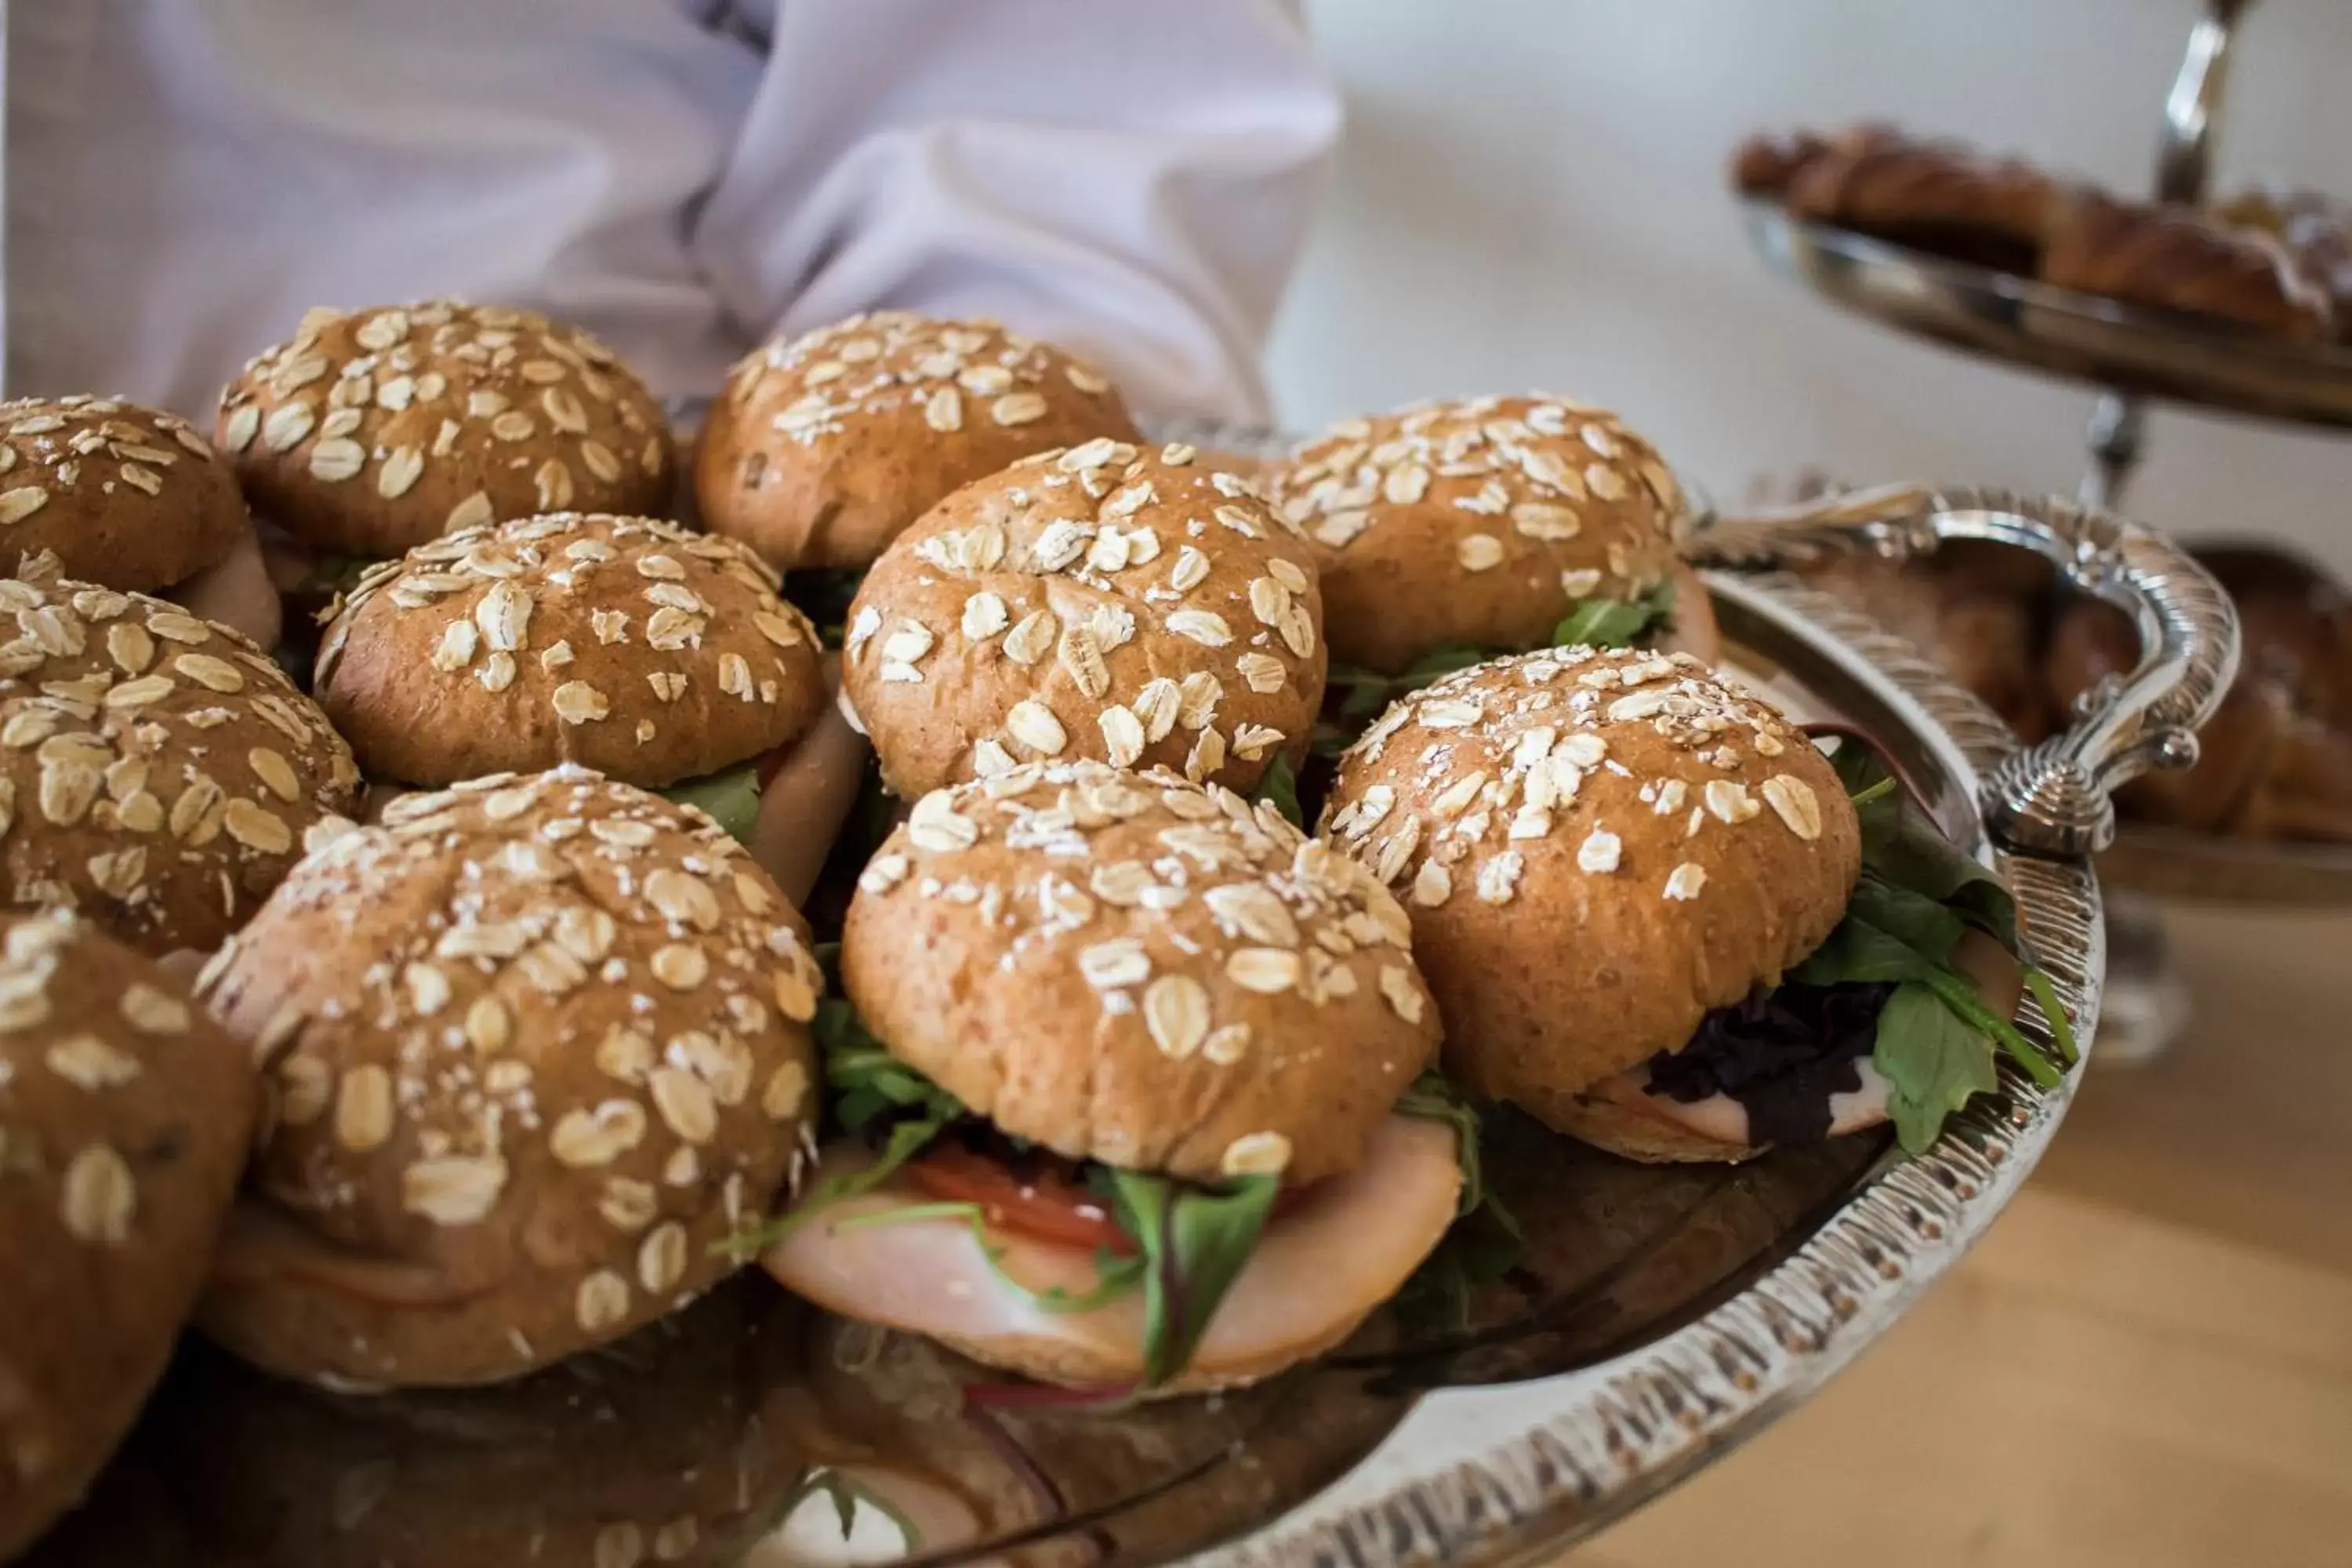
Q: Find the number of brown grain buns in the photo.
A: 11